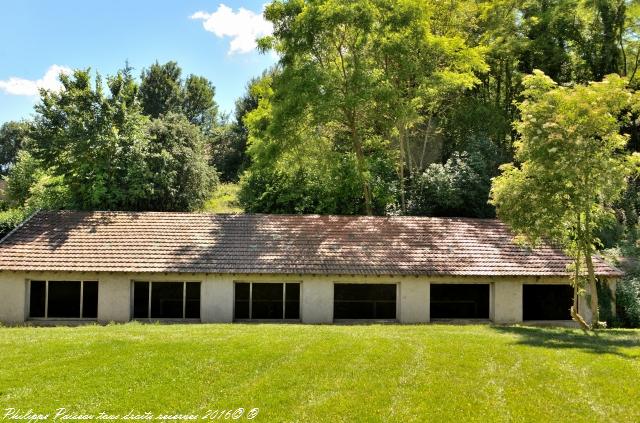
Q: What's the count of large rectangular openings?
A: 6